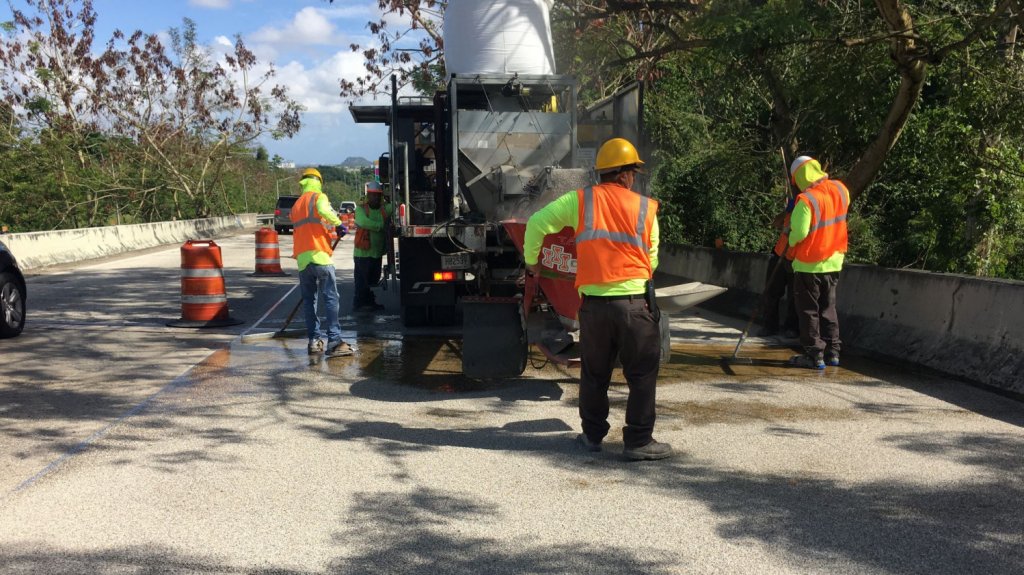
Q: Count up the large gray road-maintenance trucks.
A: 1